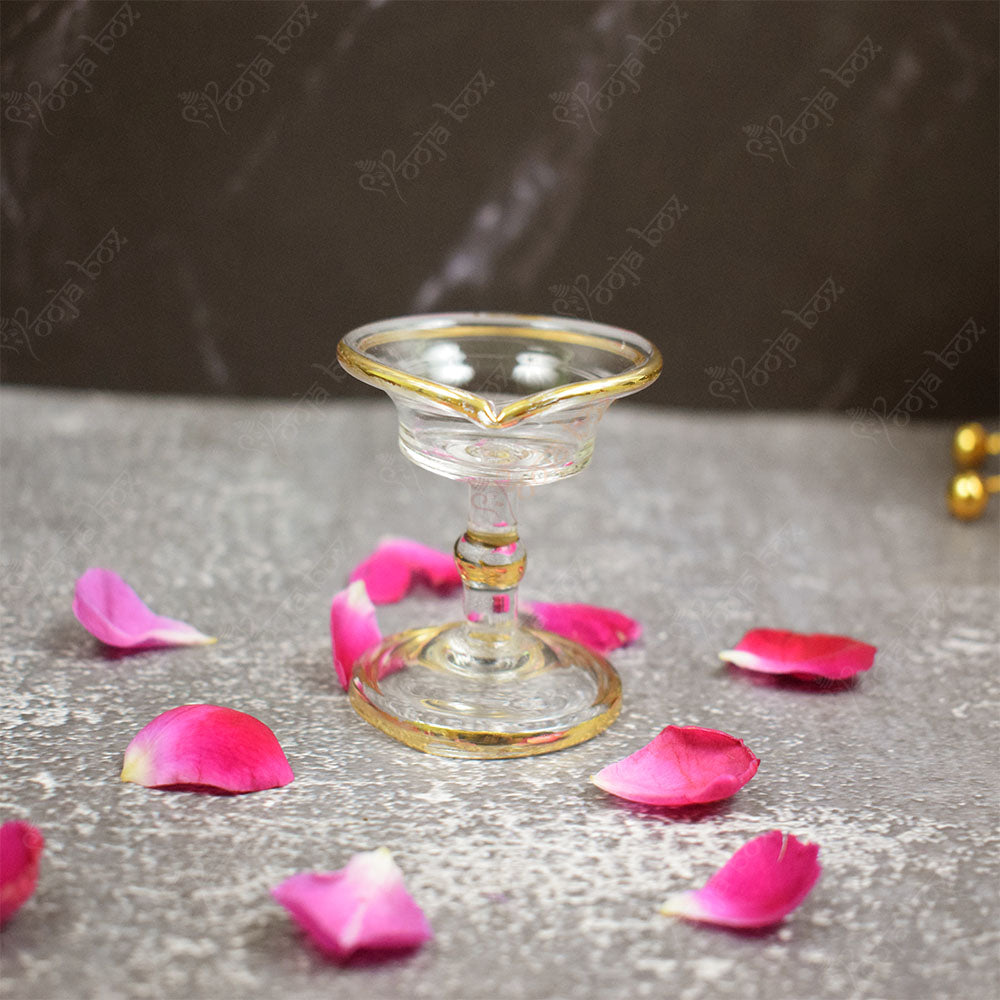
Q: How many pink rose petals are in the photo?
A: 10